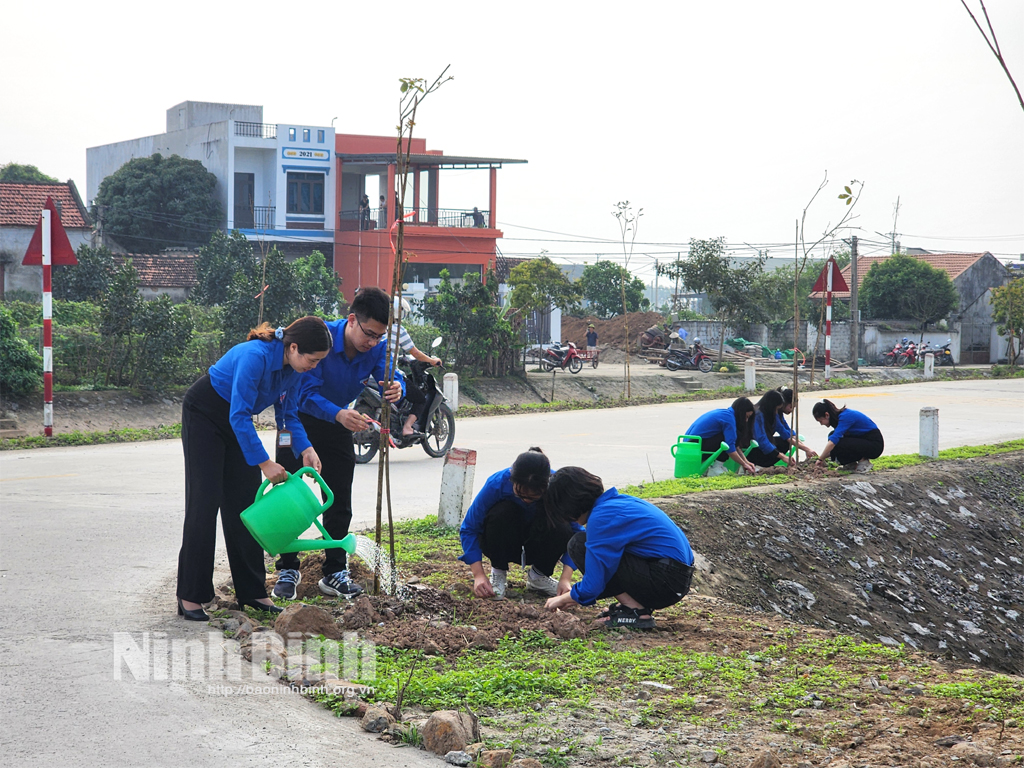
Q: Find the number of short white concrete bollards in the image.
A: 5